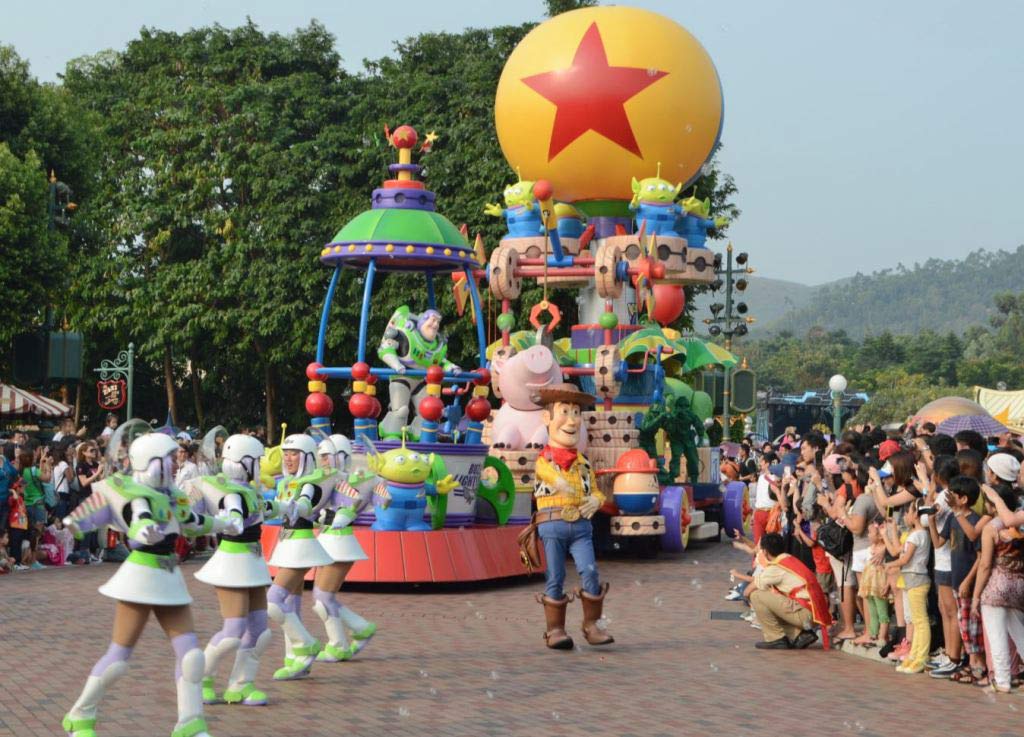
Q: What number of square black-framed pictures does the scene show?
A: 0